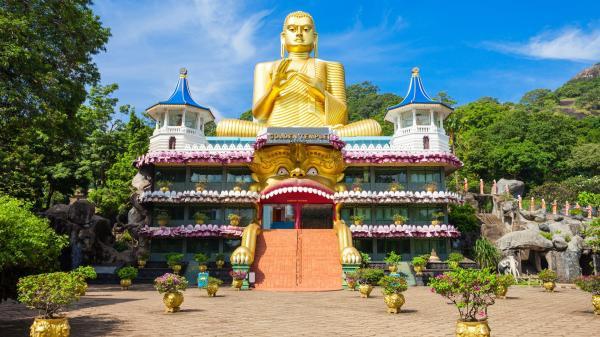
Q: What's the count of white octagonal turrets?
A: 2